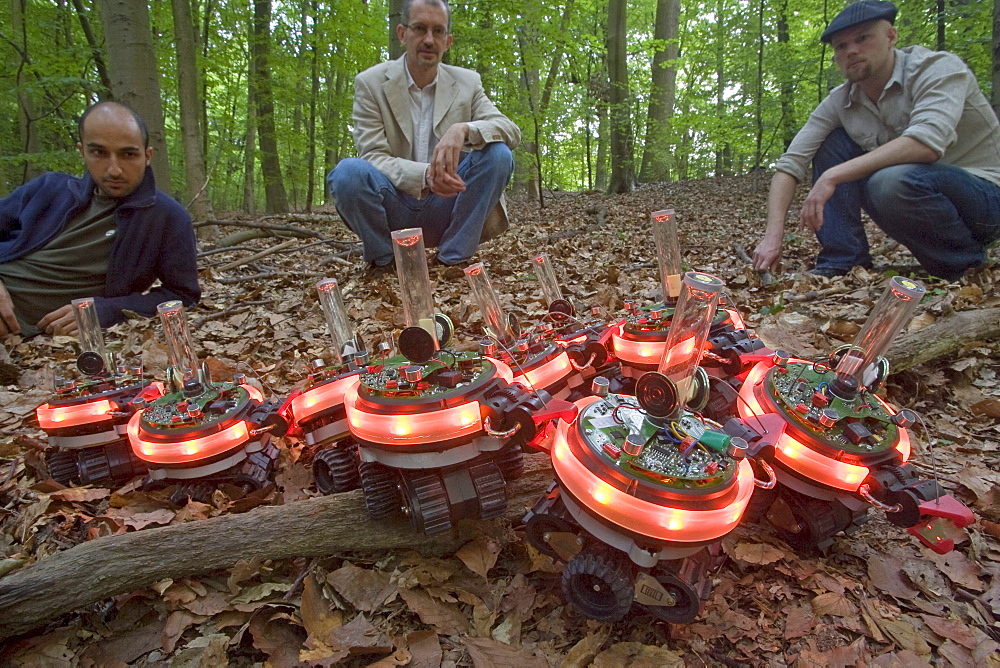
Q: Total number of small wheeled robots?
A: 9